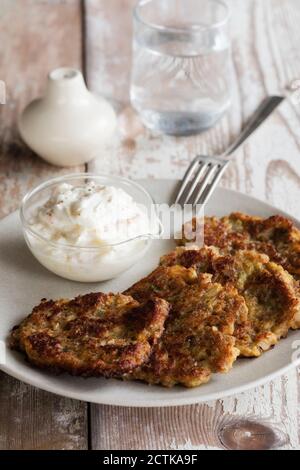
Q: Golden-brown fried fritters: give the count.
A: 4